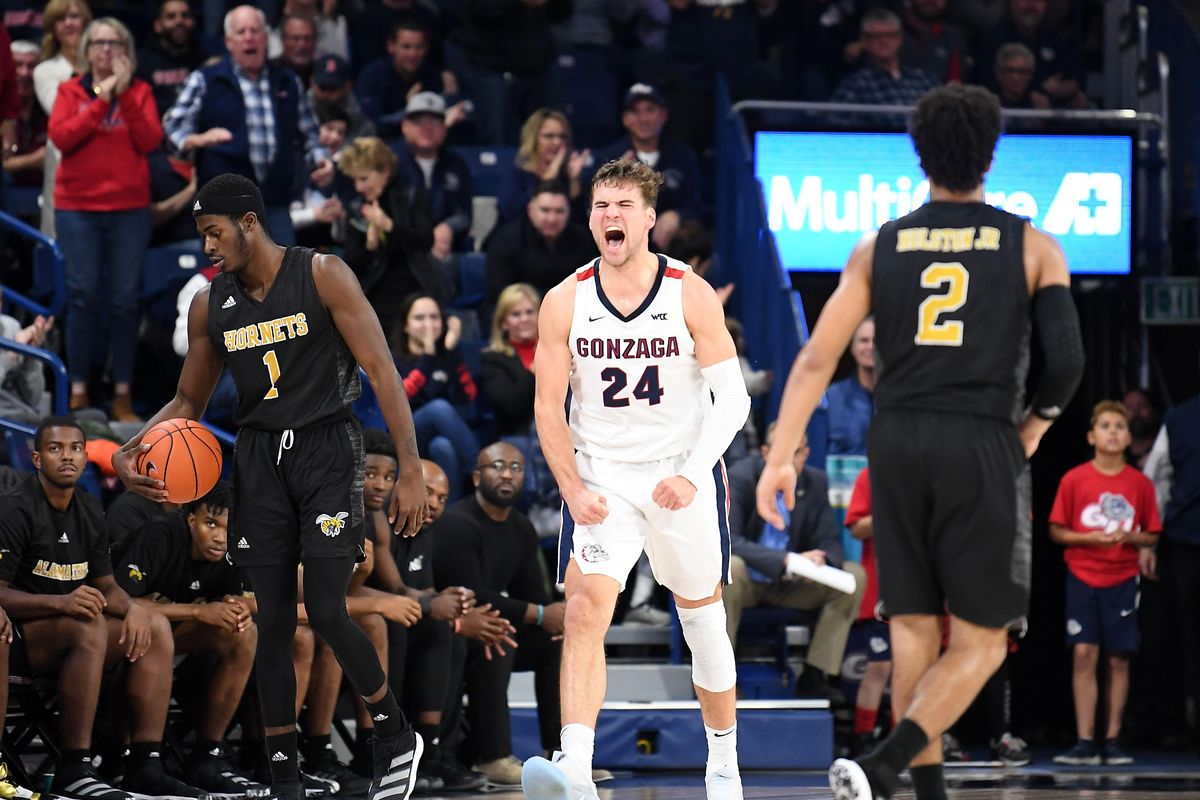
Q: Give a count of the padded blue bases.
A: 1